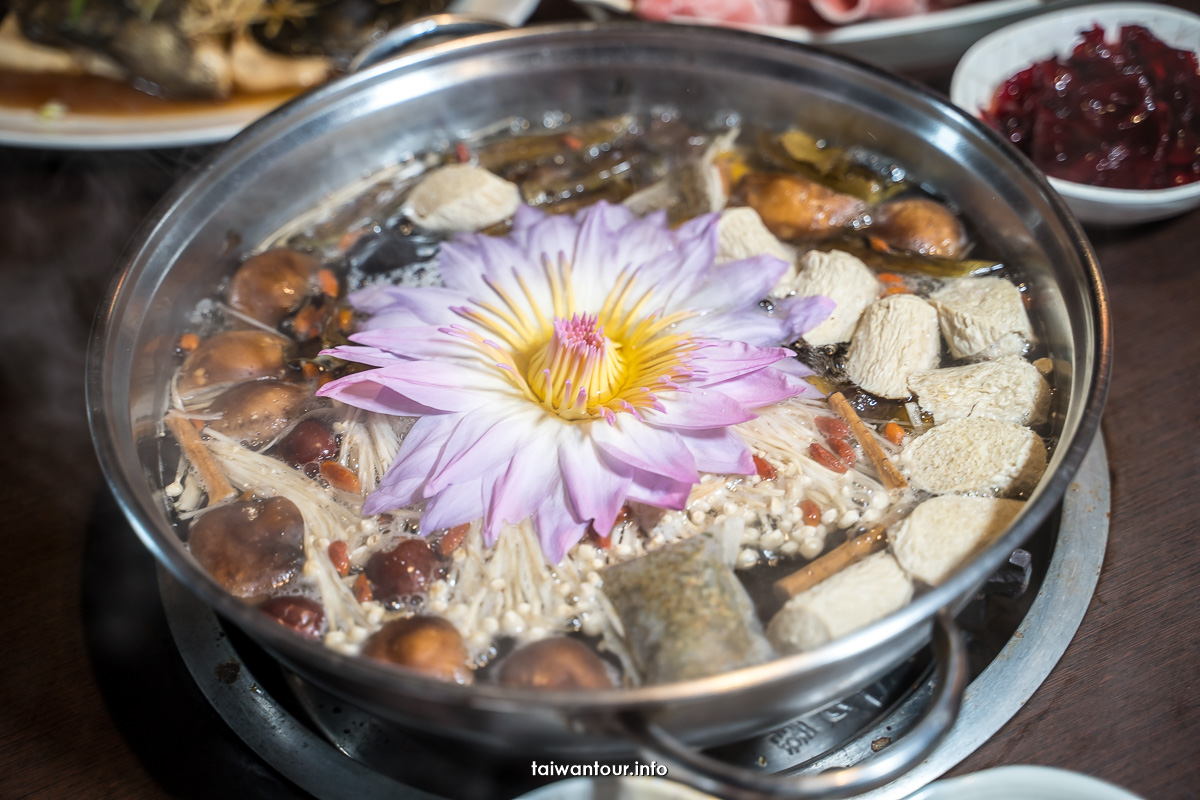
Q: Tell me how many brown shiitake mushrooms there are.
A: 8